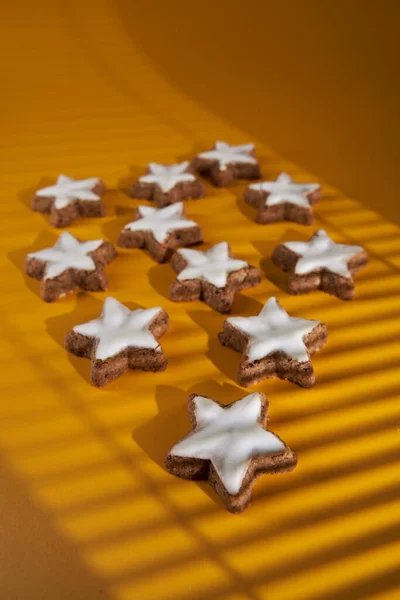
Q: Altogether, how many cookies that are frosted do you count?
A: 11